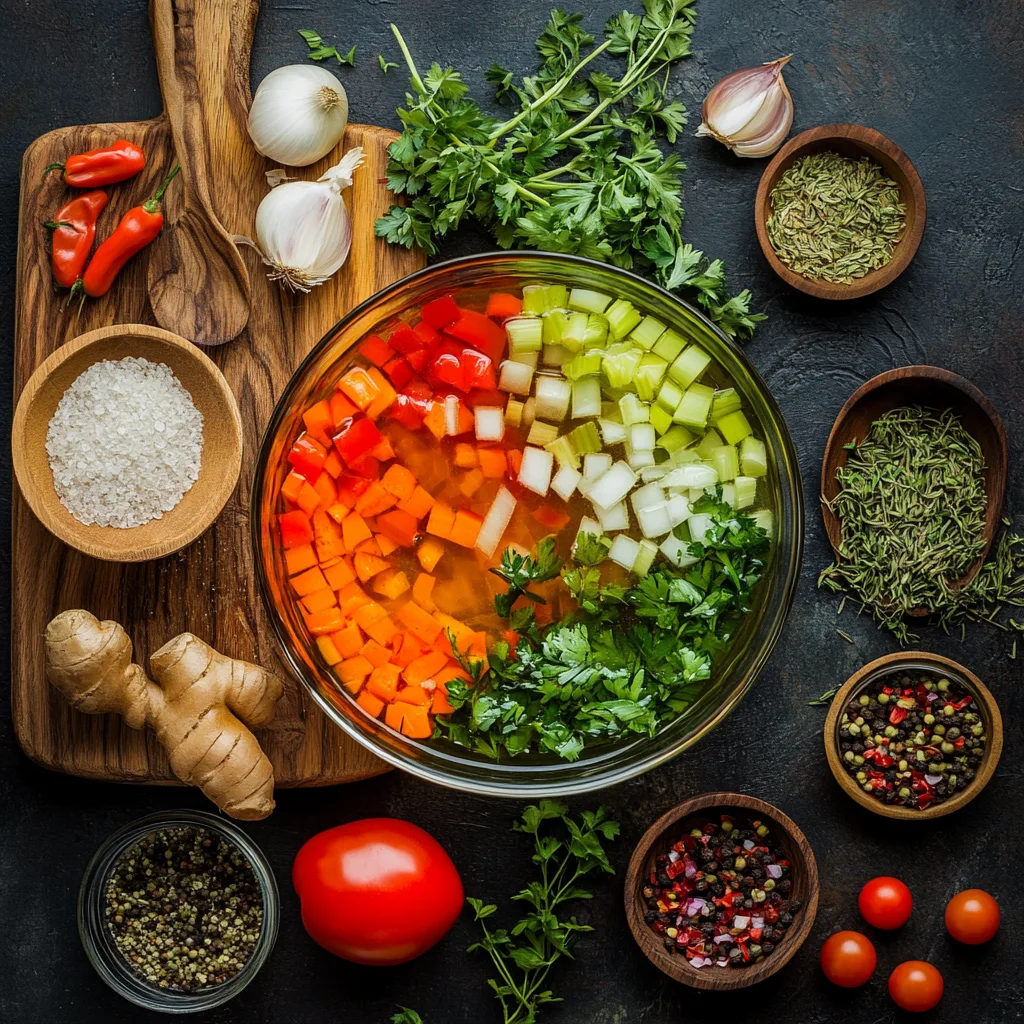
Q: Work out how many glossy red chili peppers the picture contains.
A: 3